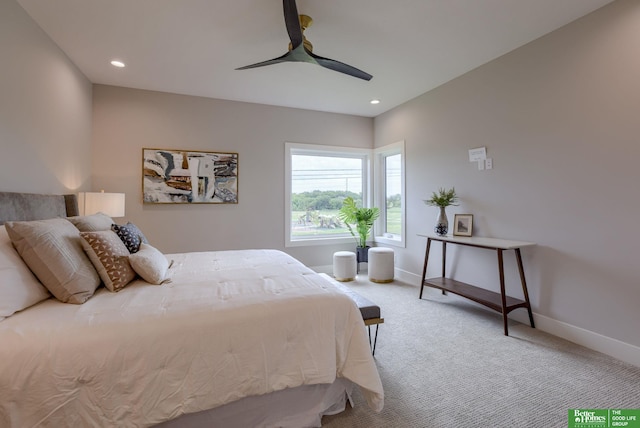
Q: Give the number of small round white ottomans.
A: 2